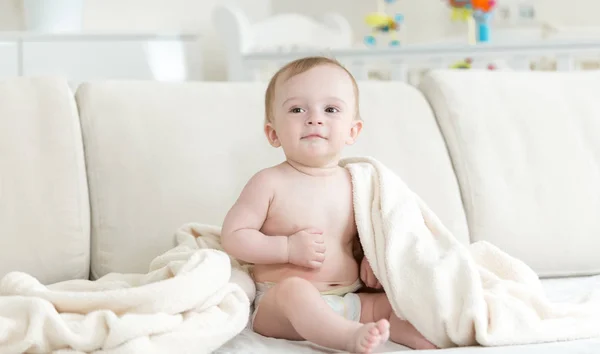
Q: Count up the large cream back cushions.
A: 3